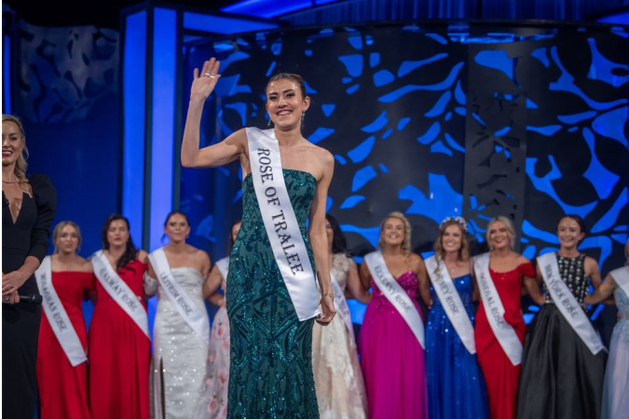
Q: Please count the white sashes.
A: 11